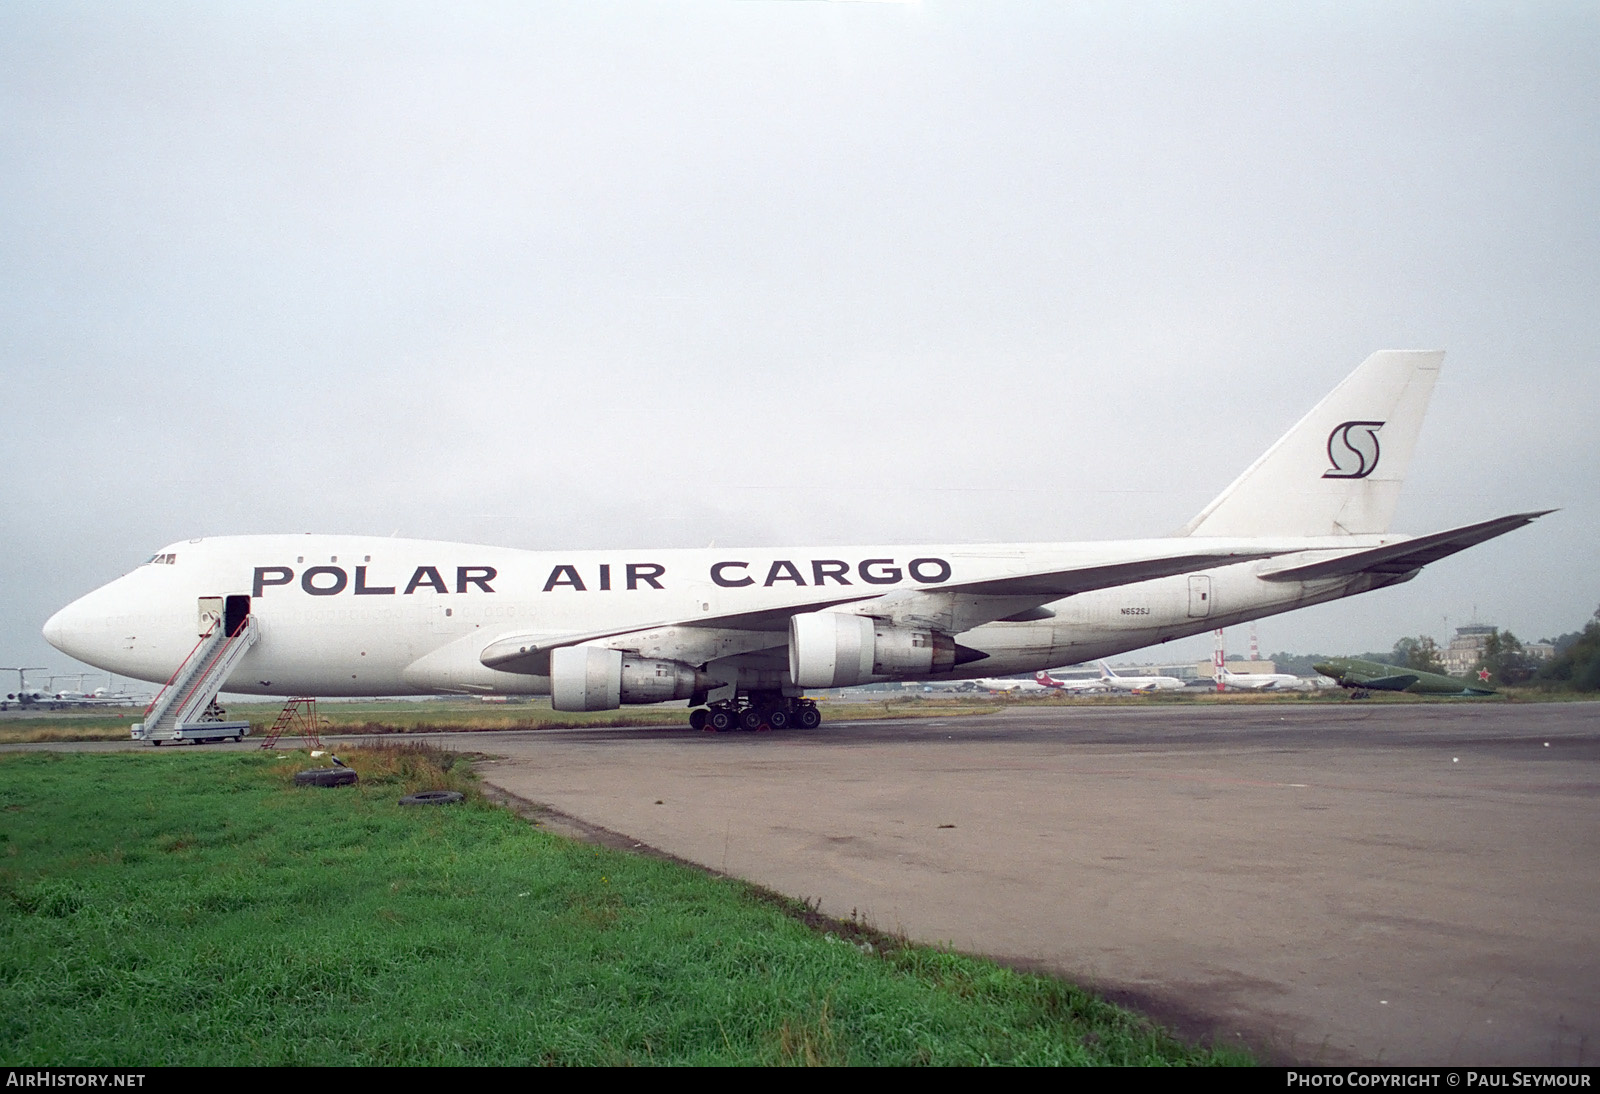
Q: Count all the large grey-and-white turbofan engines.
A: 2